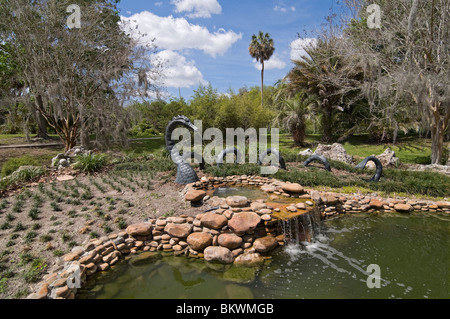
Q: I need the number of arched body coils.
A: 5